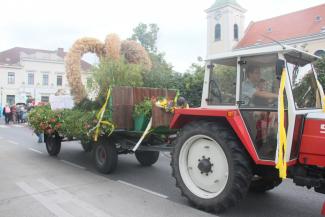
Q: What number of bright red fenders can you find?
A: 1